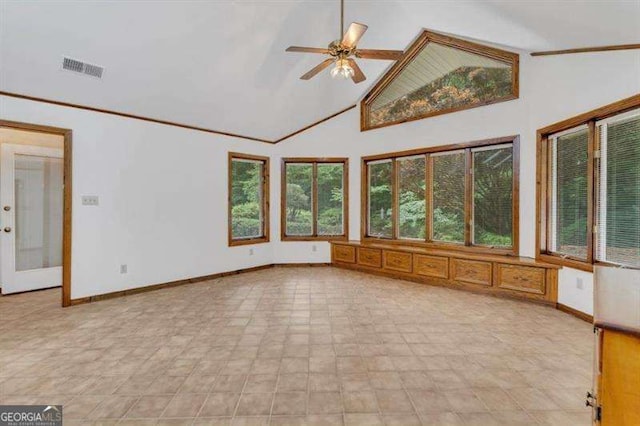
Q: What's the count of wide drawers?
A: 6